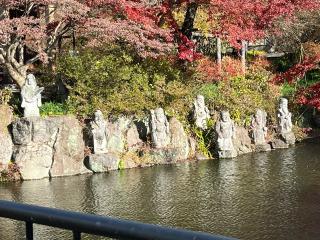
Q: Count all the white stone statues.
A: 7